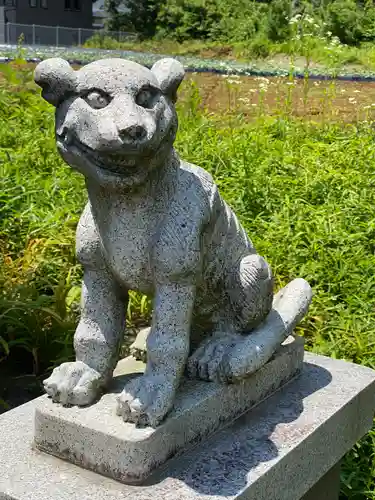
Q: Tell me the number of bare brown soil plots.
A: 1